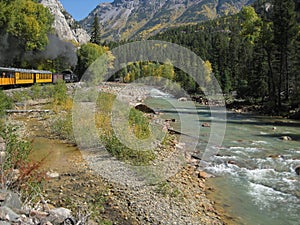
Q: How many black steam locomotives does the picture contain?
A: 1